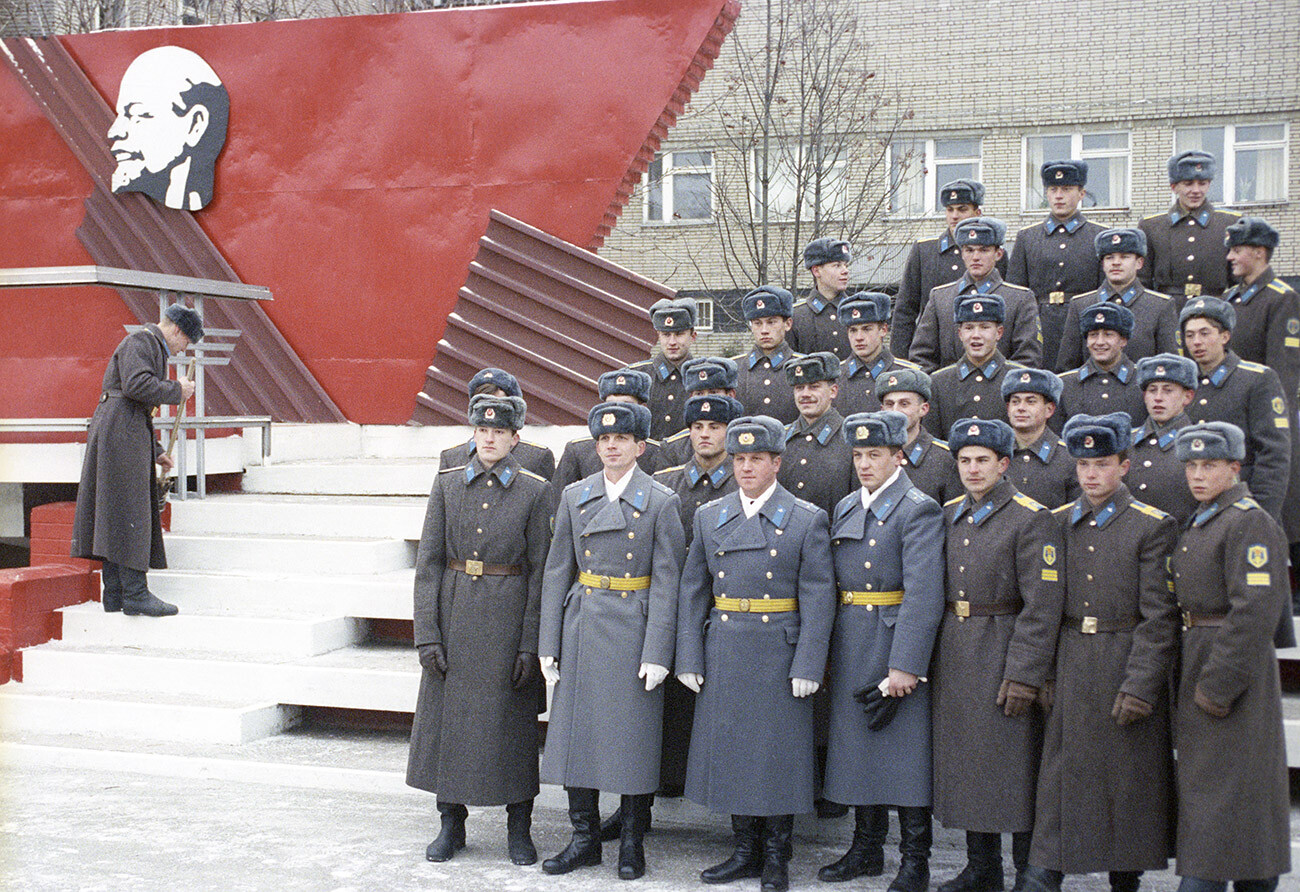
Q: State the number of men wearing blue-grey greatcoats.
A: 3